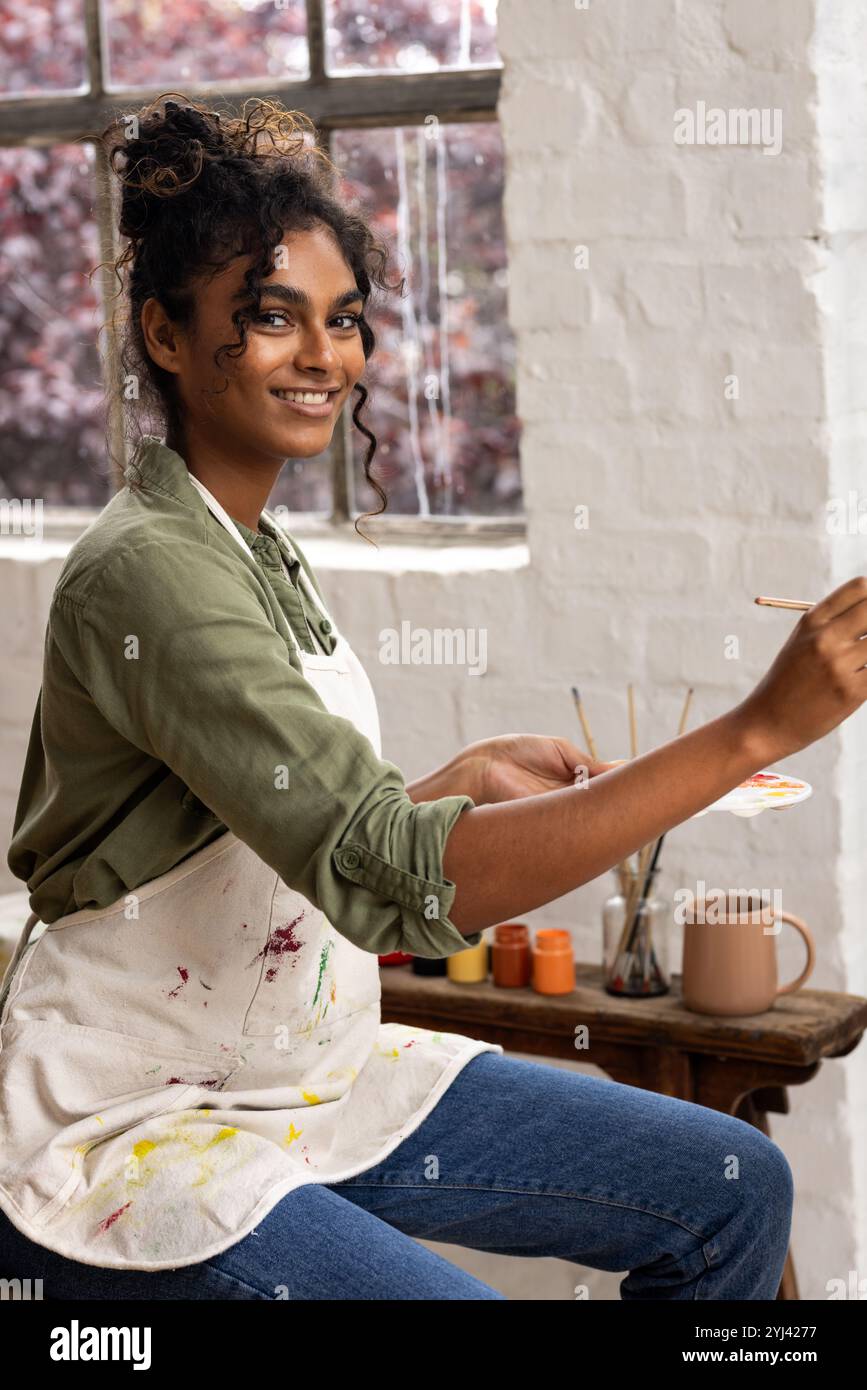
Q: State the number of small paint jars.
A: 5